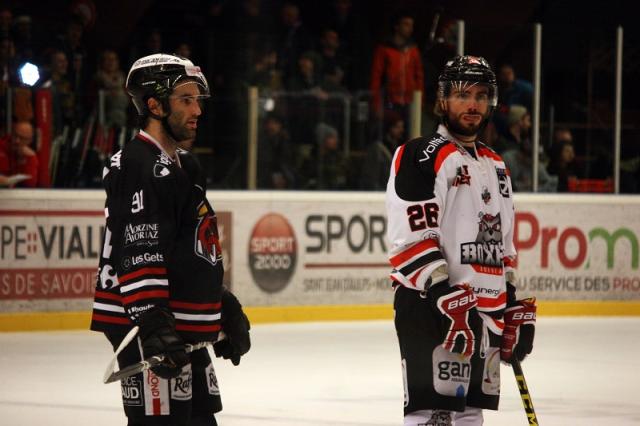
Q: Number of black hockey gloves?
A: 2